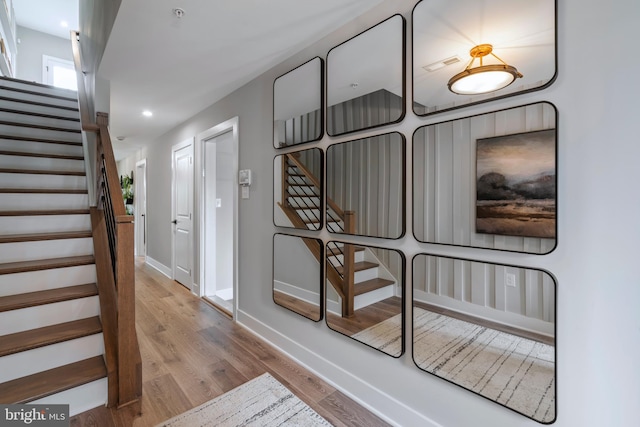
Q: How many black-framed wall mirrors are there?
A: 9